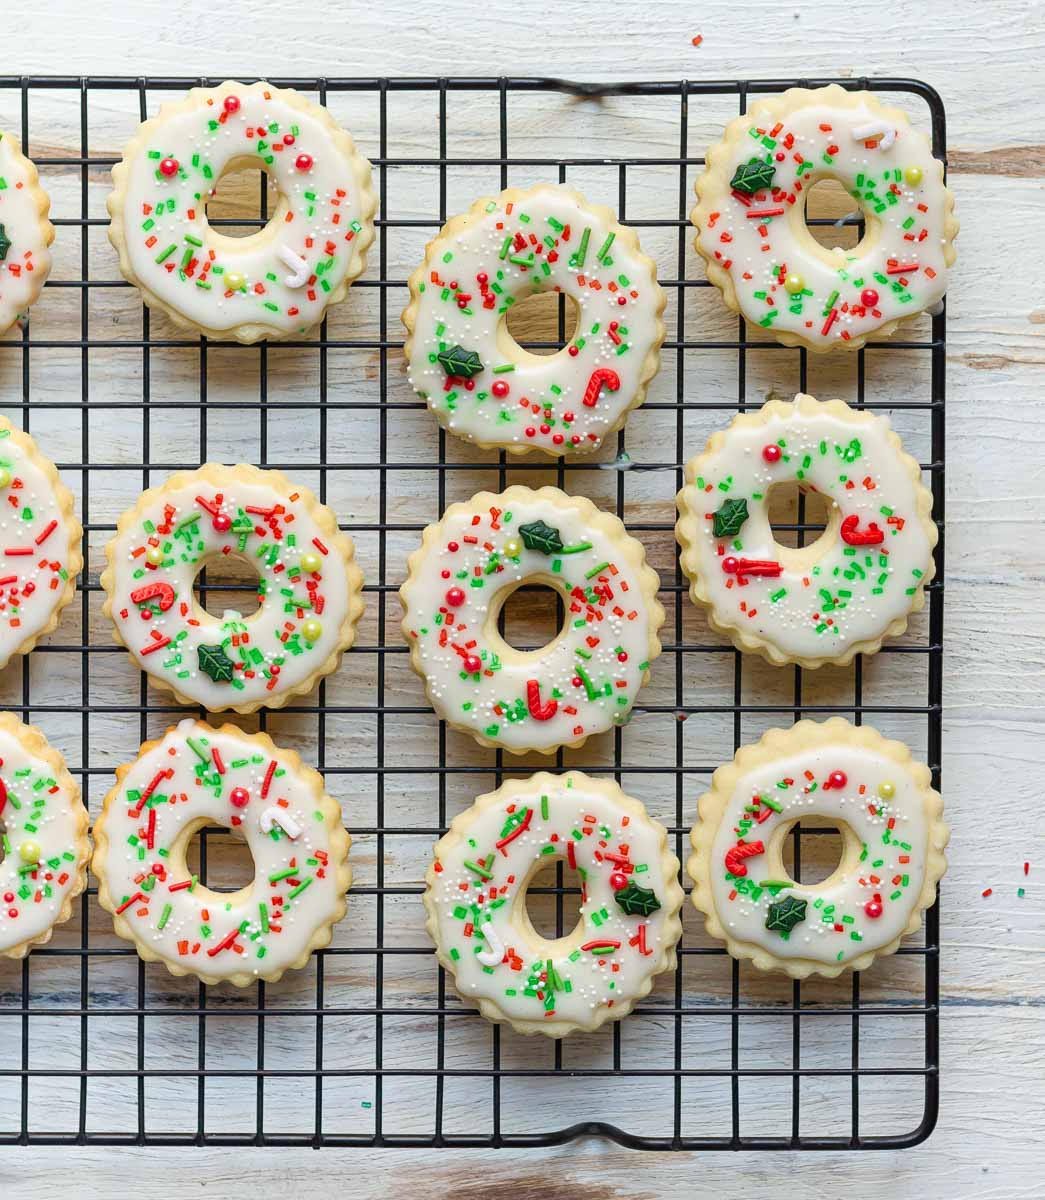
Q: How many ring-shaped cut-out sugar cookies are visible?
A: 12